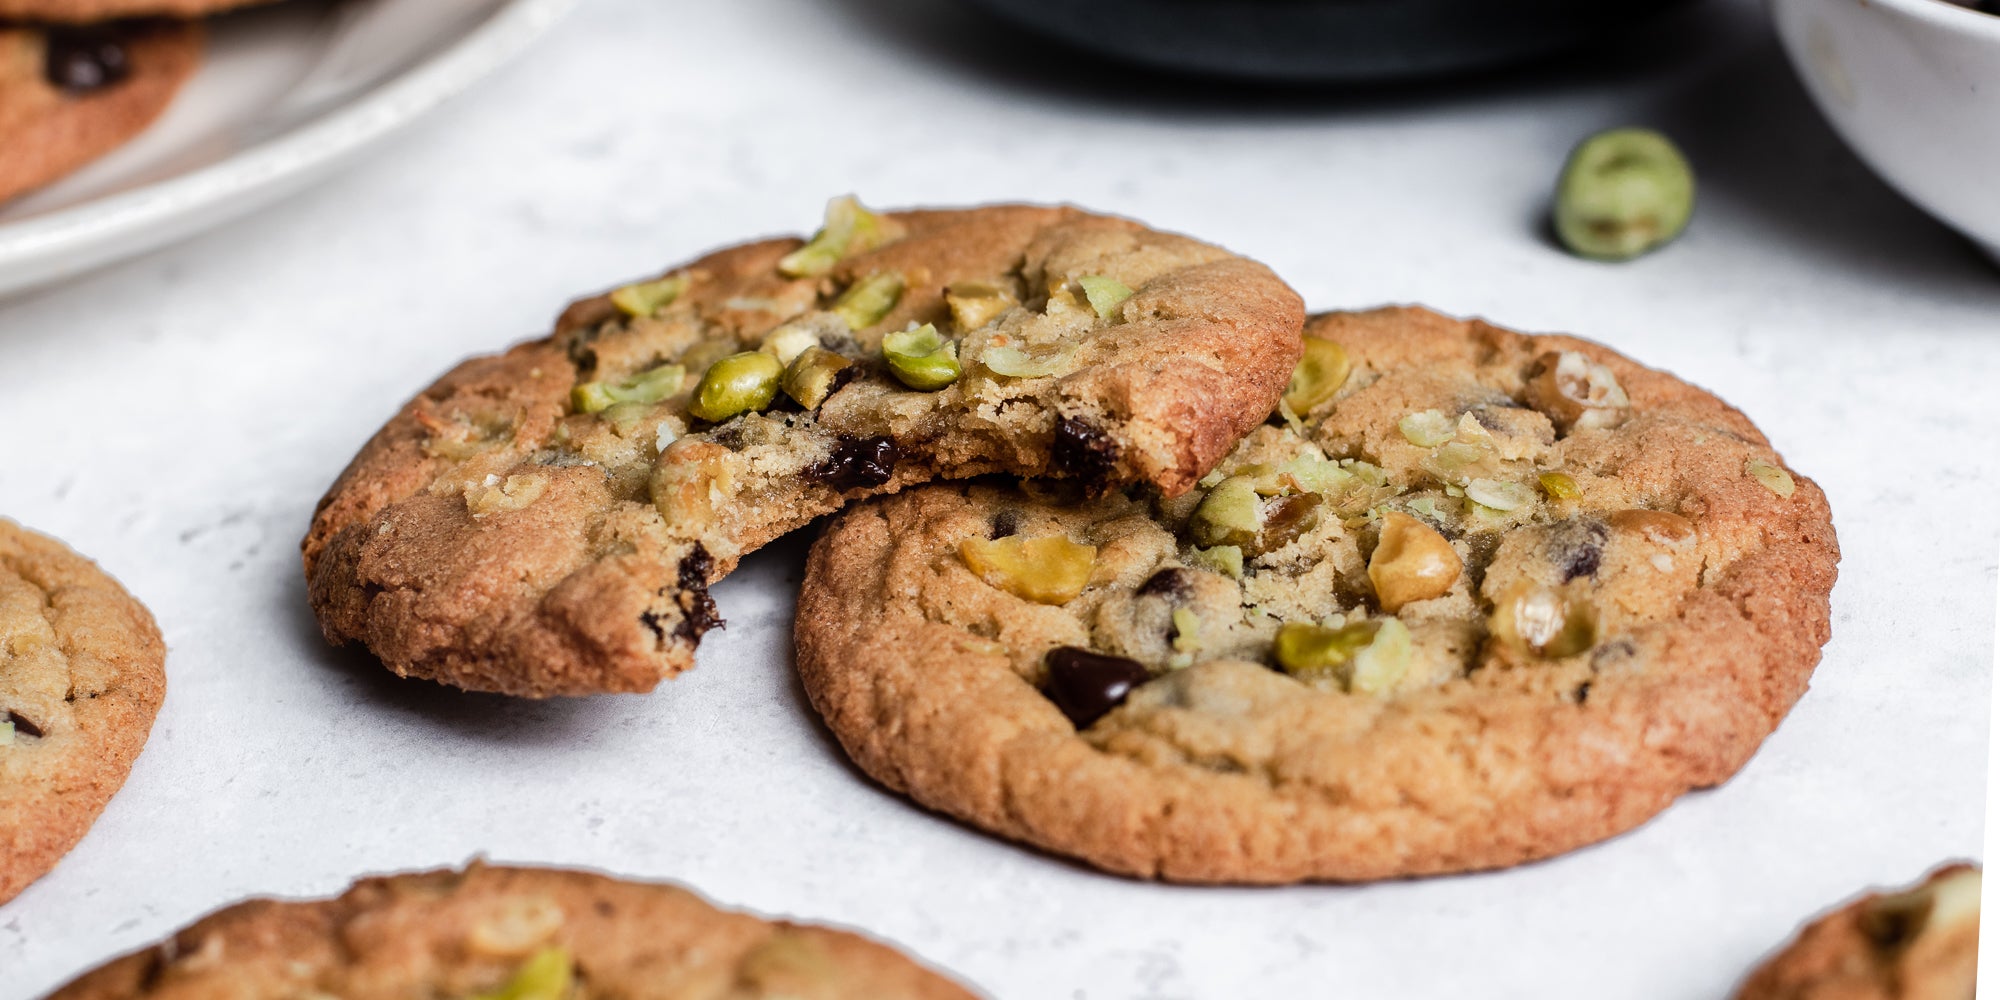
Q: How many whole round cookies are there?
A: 1